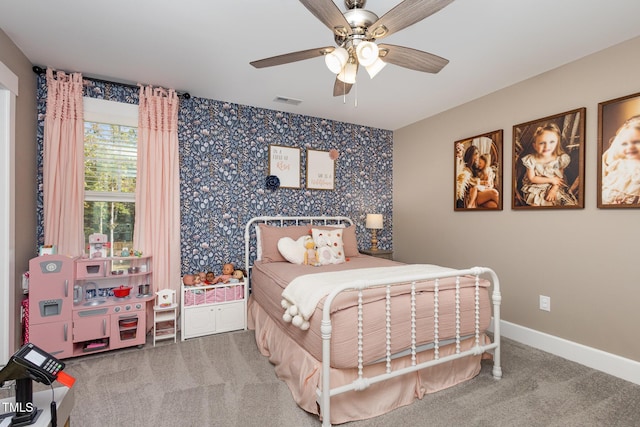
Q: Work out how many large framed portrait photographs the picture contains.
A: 3